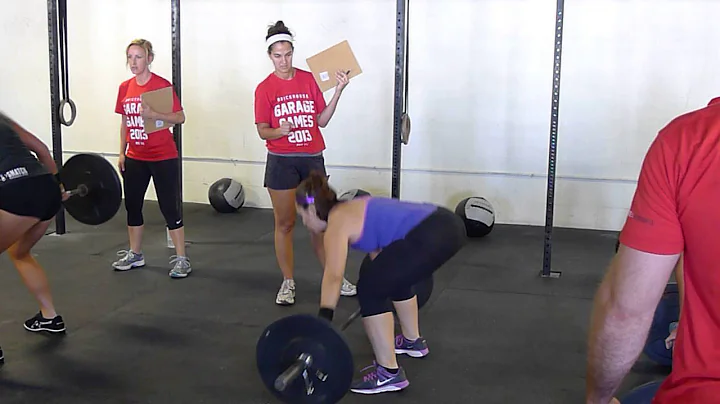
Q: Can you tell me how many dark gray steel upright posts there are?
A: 4